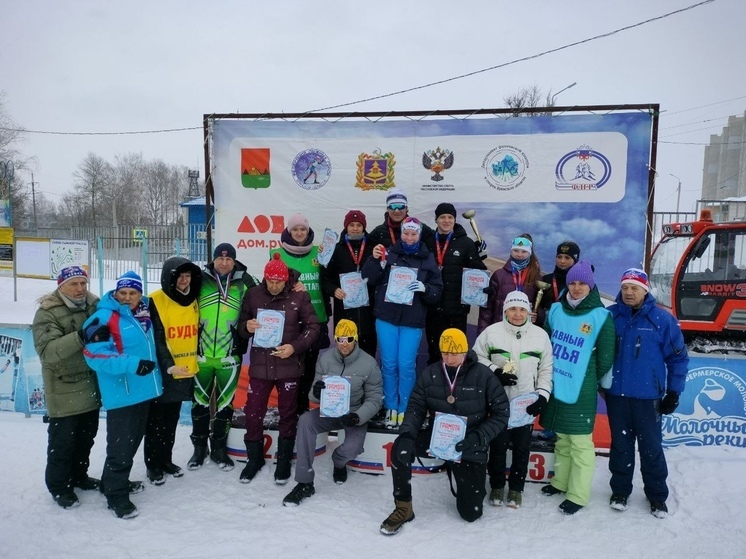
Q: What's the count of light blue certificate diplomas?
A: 8